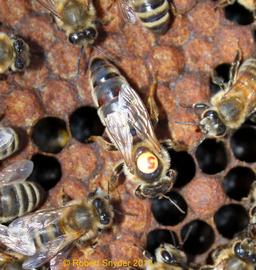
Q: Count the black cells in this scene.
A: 13